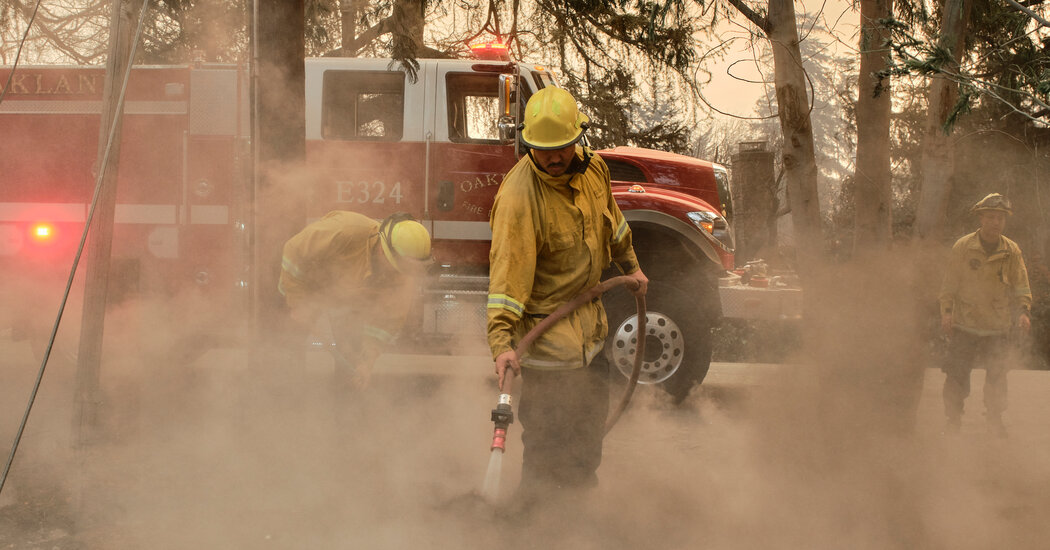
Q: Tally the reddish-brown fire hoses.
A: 1